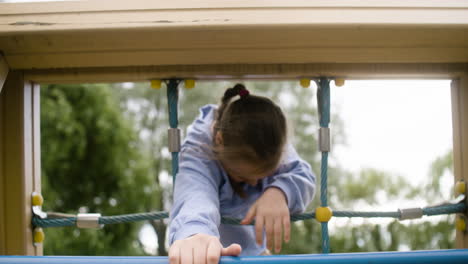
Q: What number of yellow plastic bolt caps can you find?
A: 8